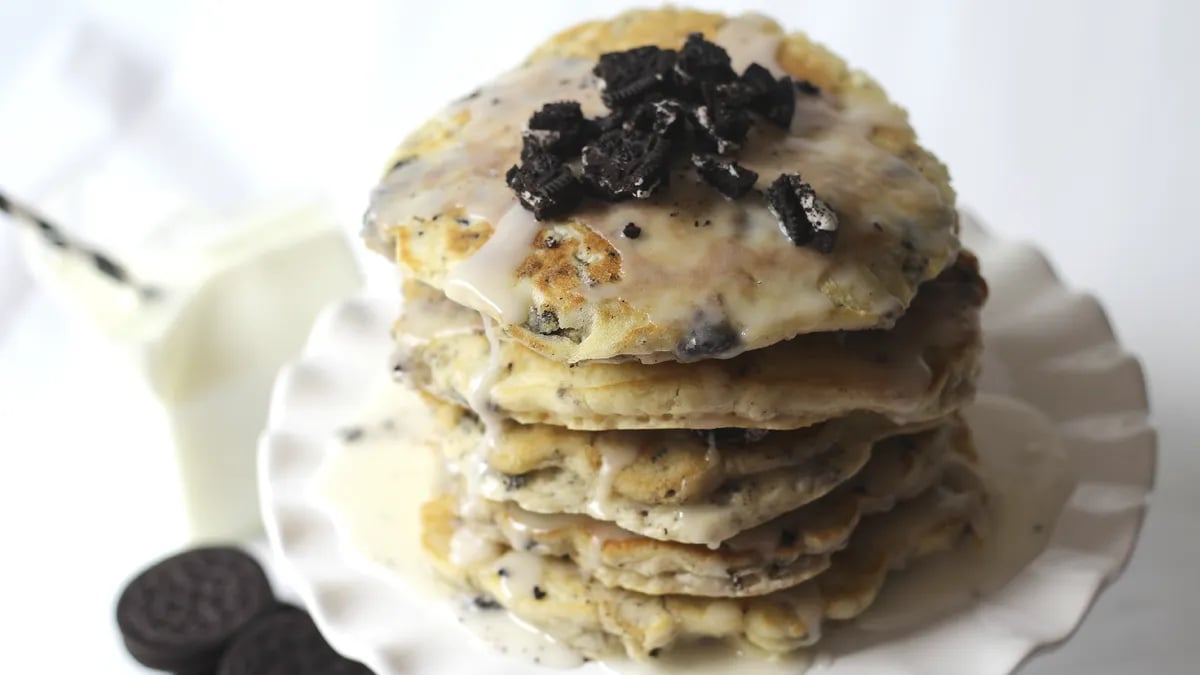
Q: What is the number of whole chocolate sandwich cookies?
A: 2